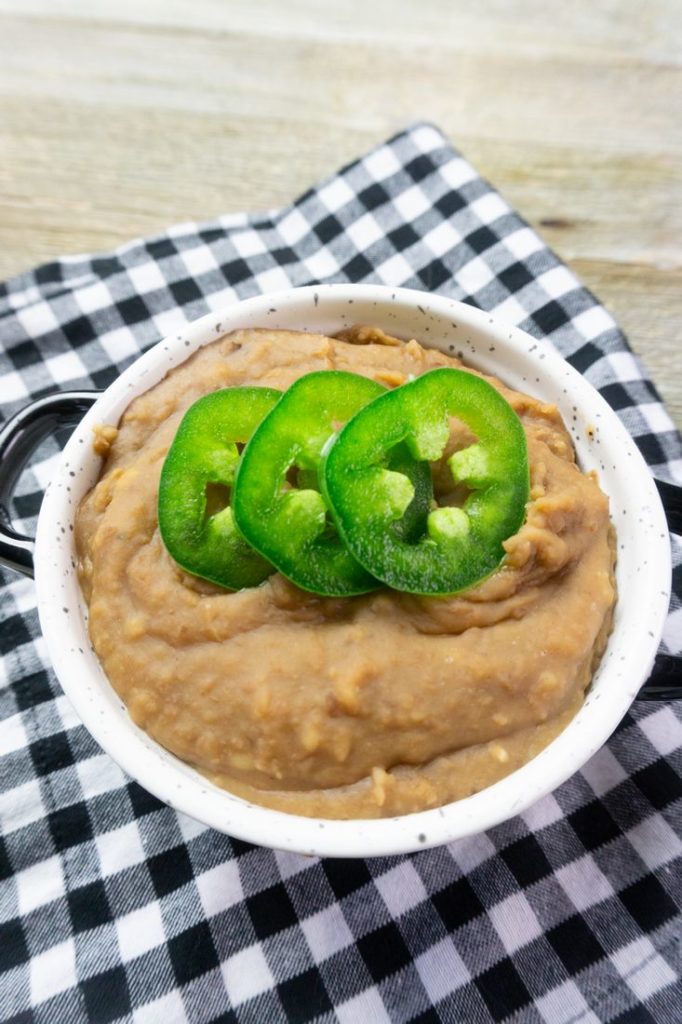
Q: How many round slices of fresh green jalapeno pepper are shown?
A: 3